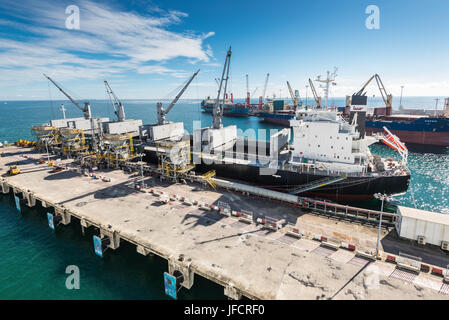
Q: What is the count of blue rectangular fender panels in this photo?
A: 4